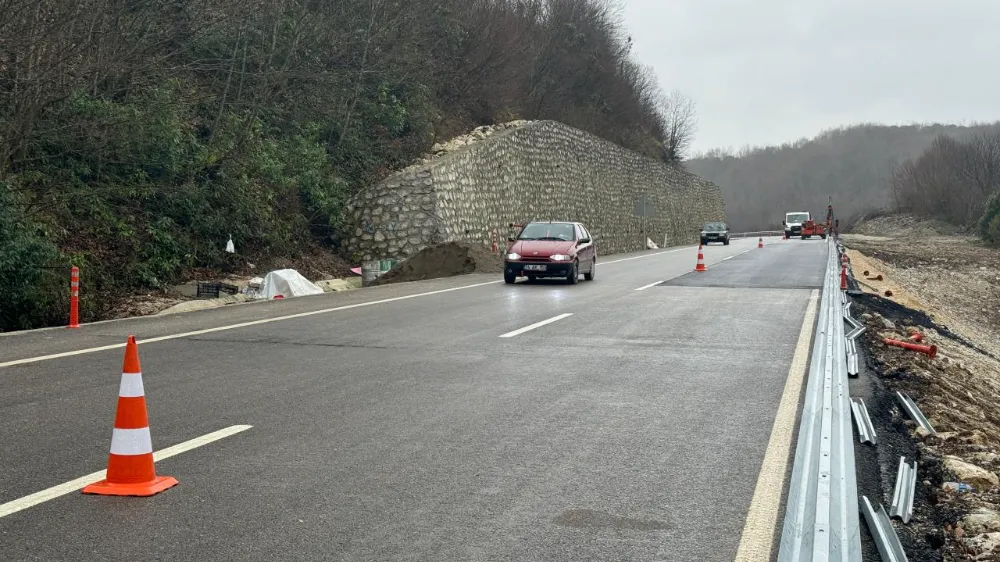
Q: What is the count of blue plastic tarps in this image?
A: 0